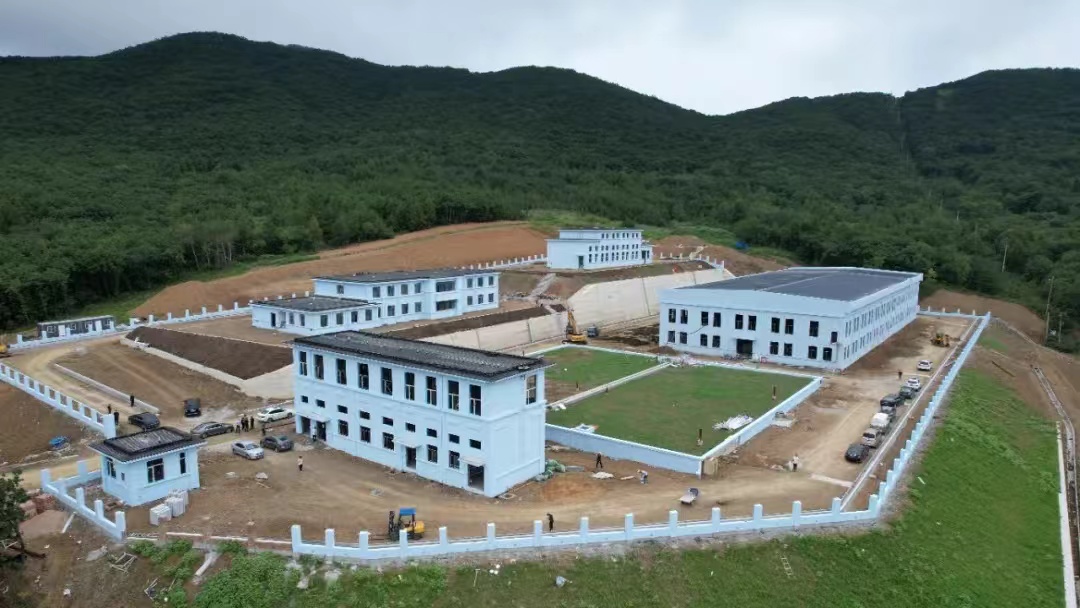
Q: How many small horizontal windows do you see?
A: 9